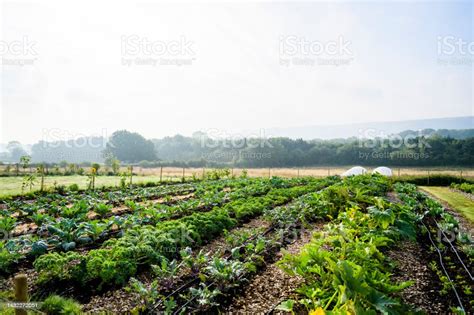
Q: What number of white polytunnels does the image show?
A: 2